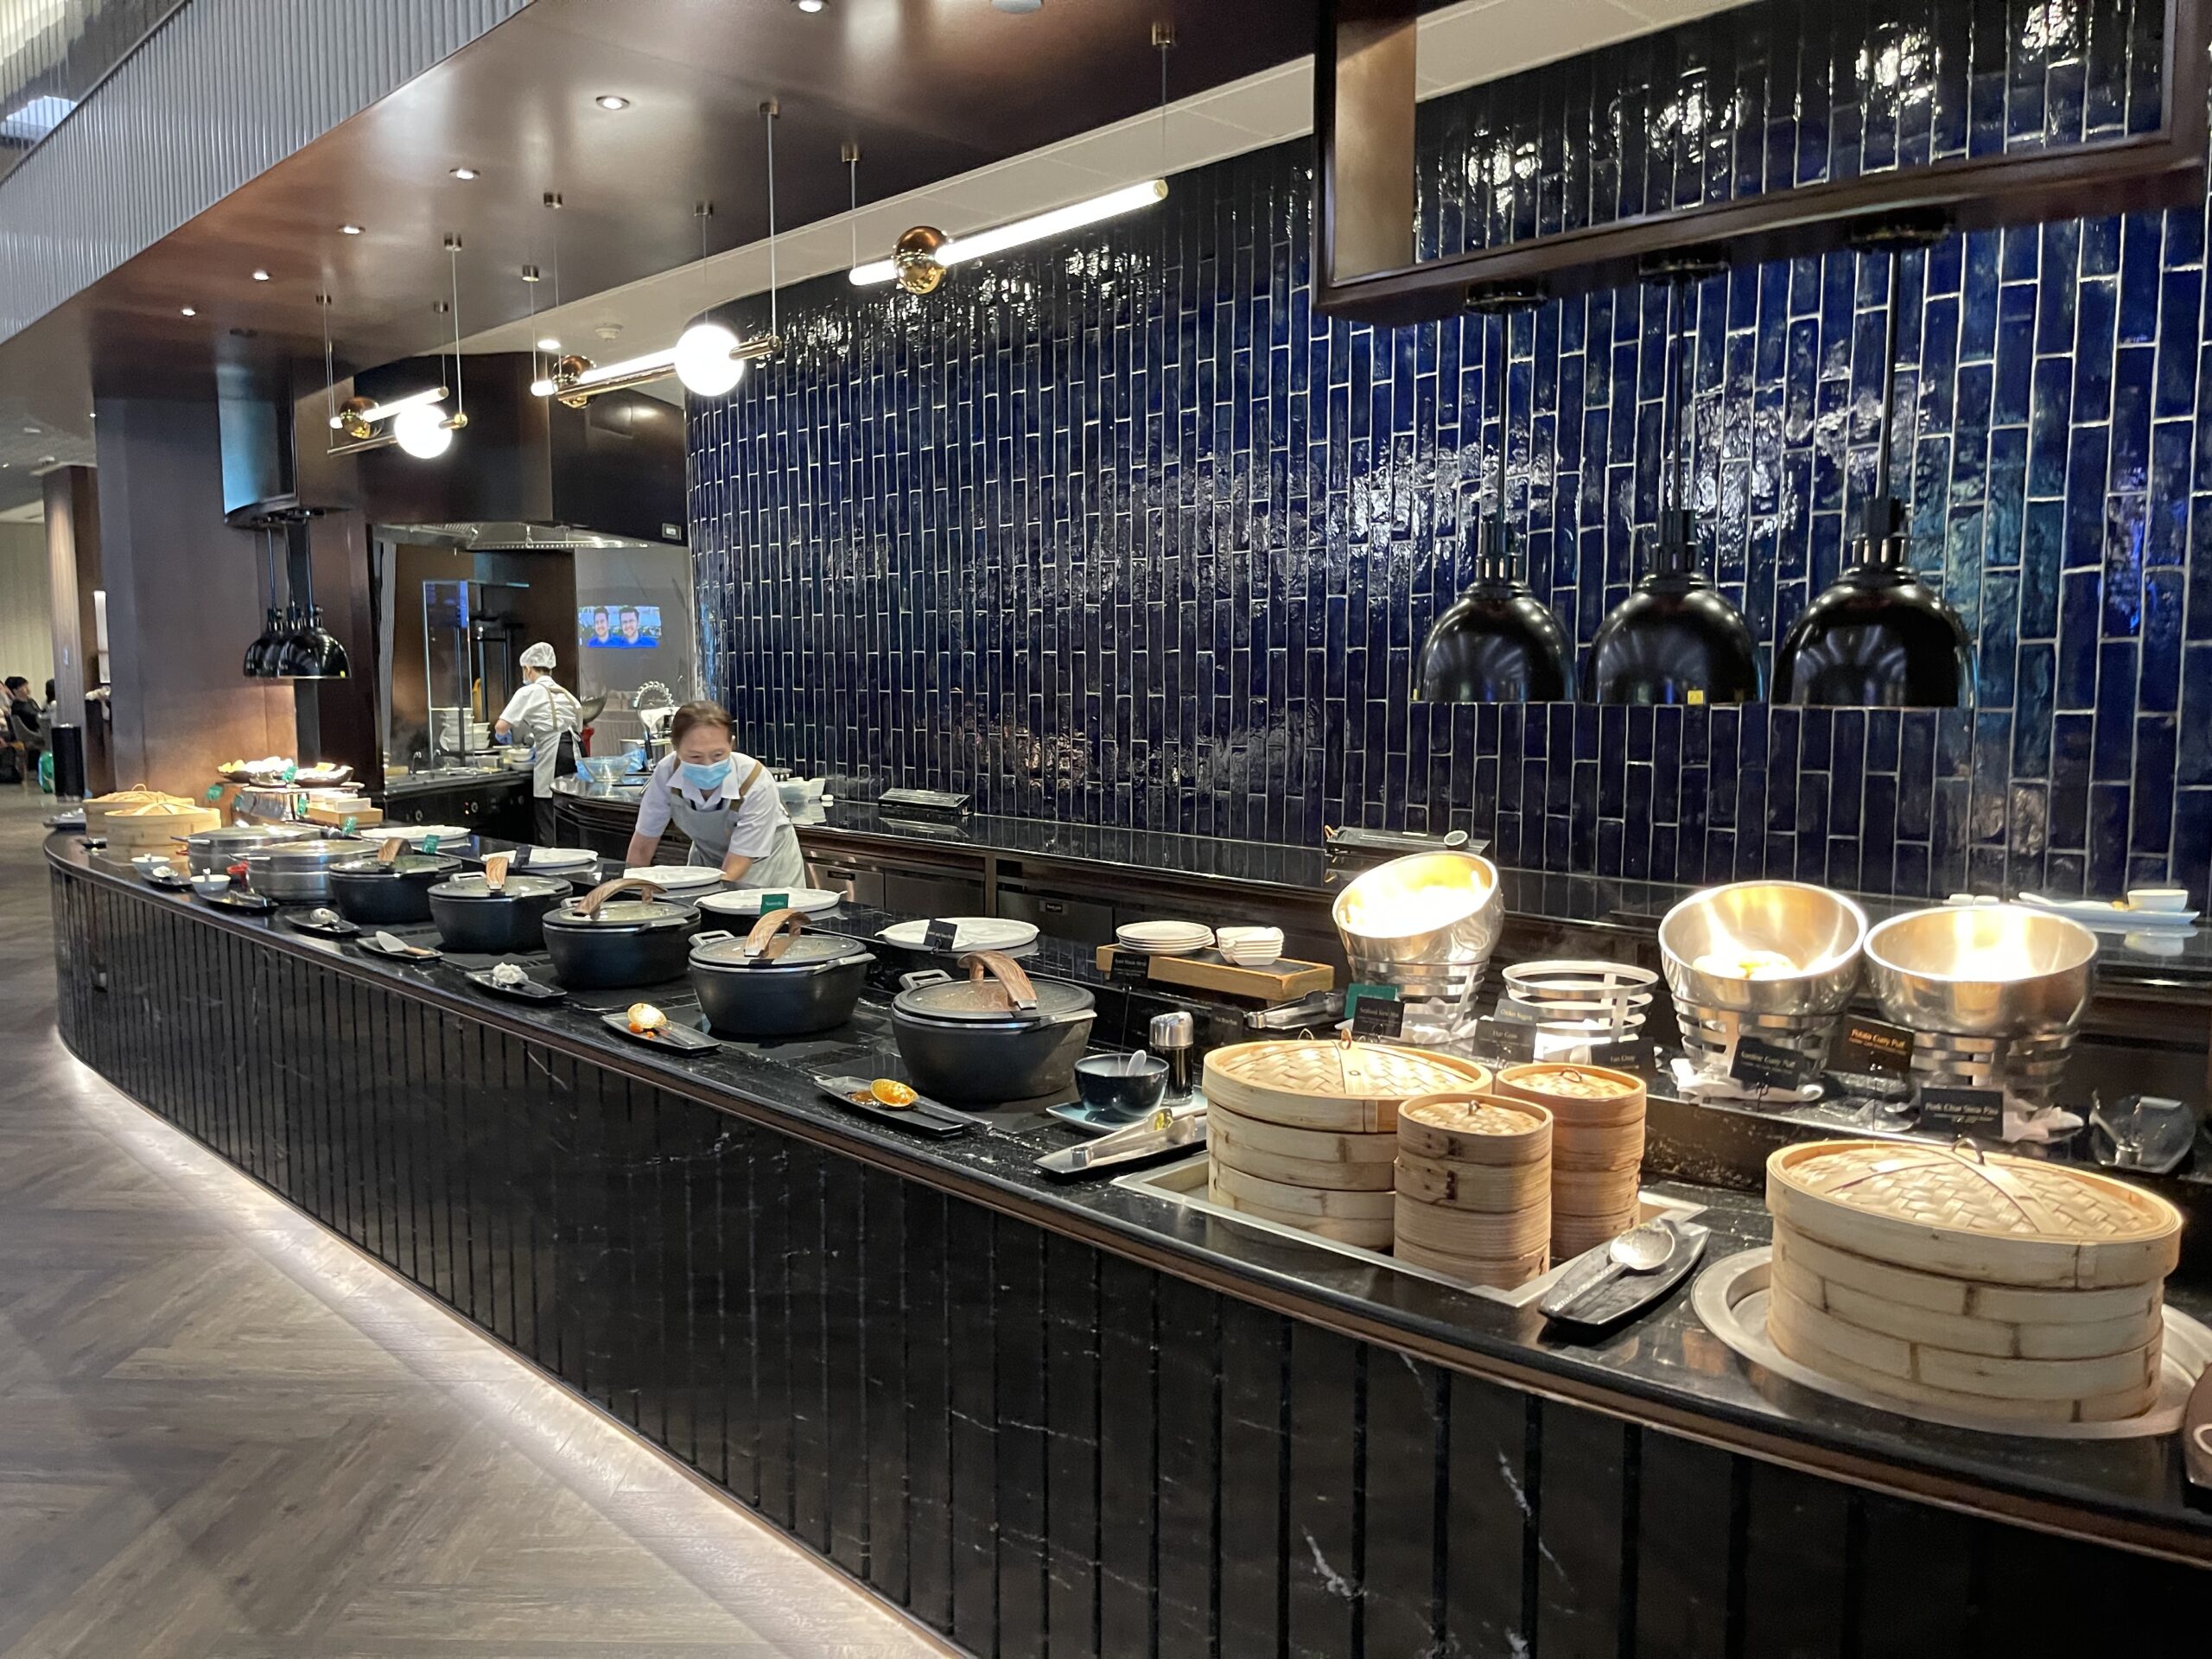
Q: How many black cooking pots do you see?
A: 5